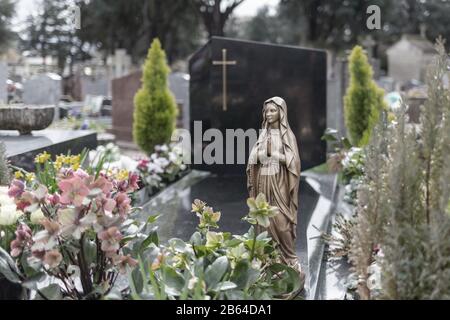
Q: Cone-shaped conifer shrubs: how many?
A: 2